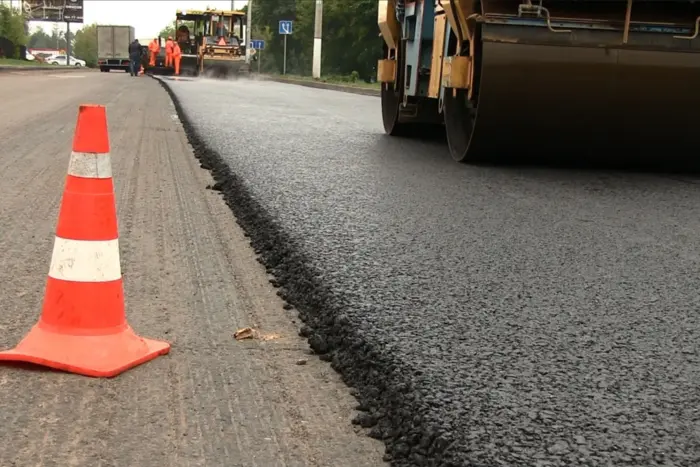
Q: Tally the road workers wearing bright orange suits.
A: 3